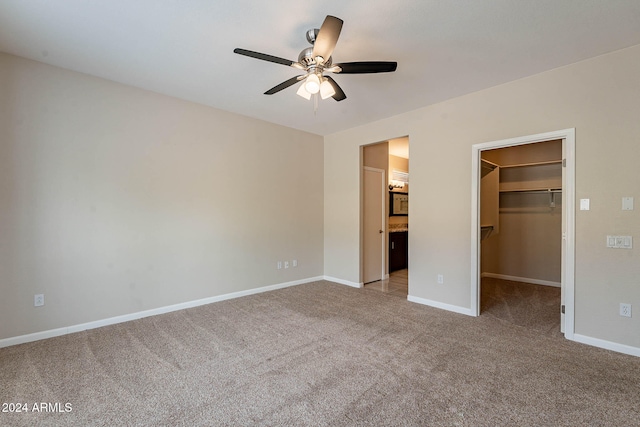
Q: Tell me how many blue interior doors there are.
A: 0